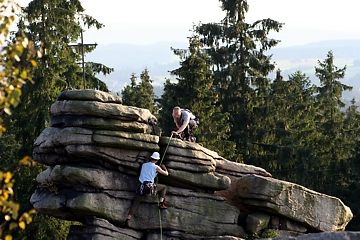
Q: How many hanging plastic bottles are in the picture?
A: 0